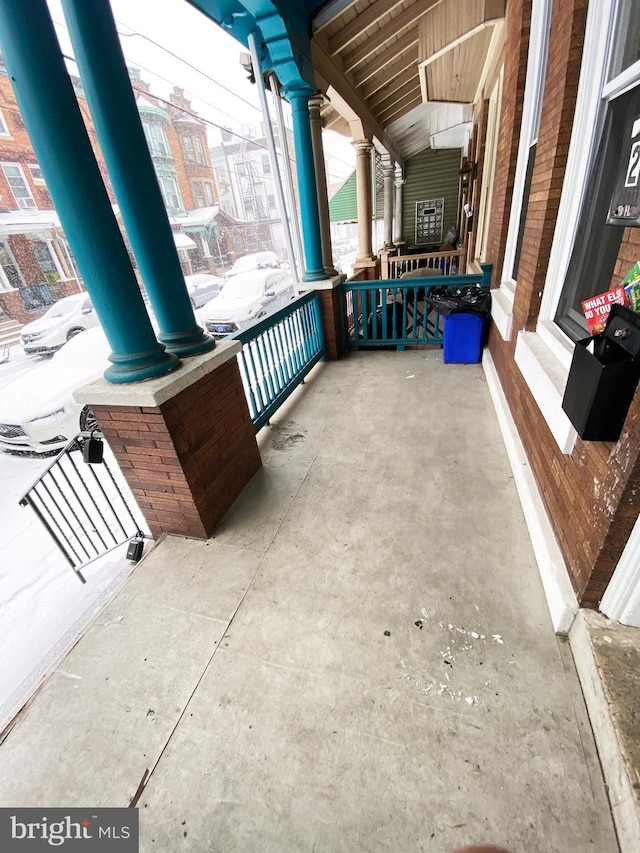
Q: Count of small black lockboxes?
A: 2